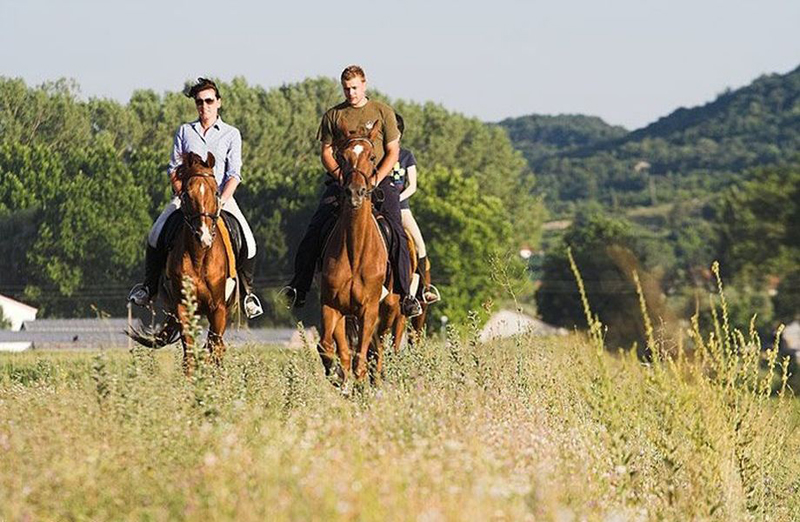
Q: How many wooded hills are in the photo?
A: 2